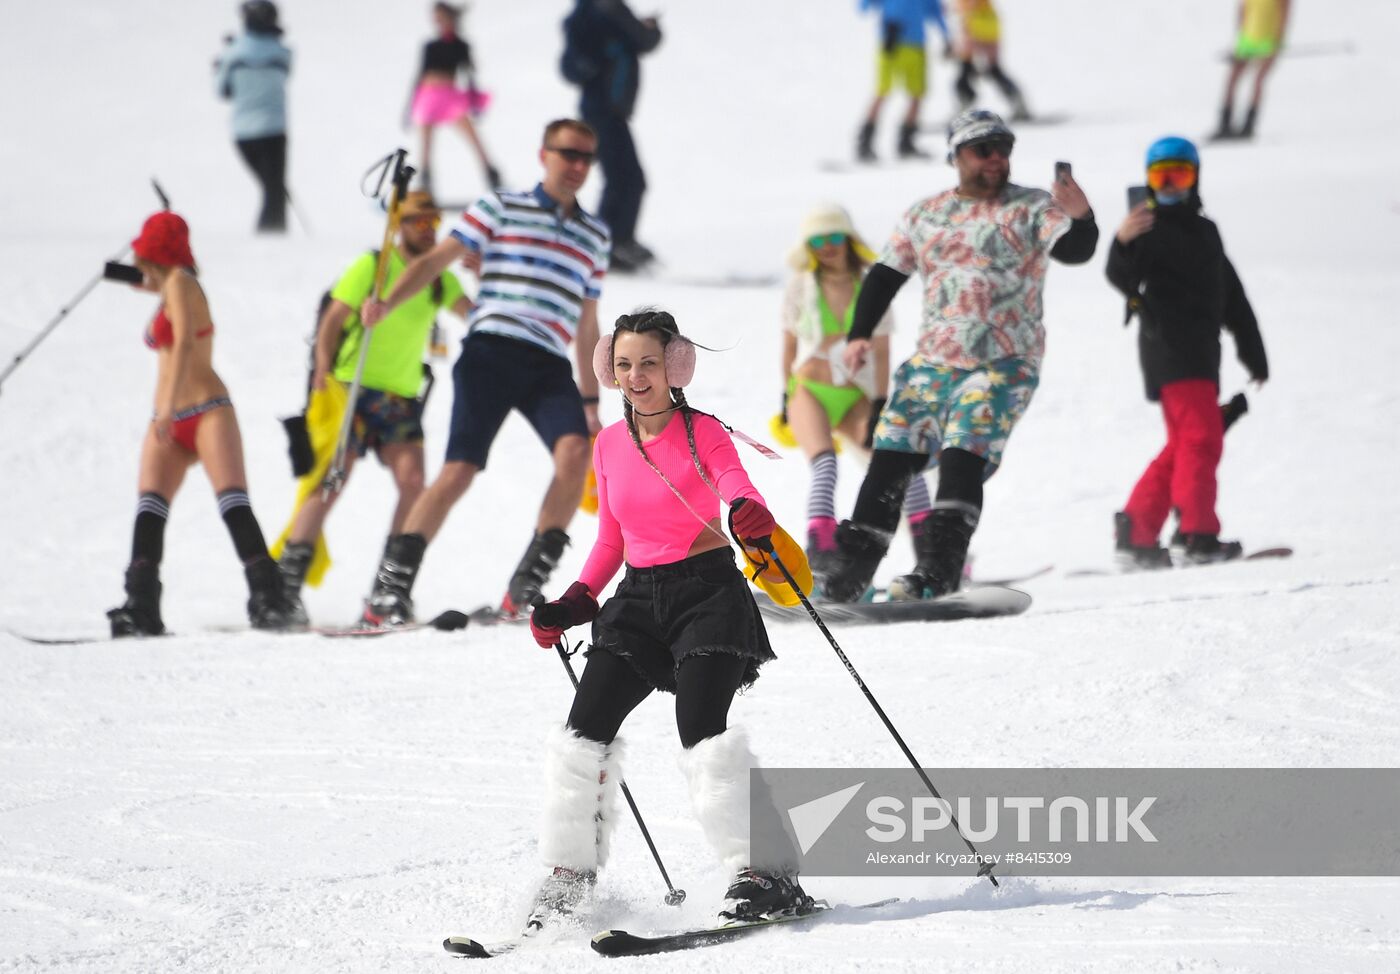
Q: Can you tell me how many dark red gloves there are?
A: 2